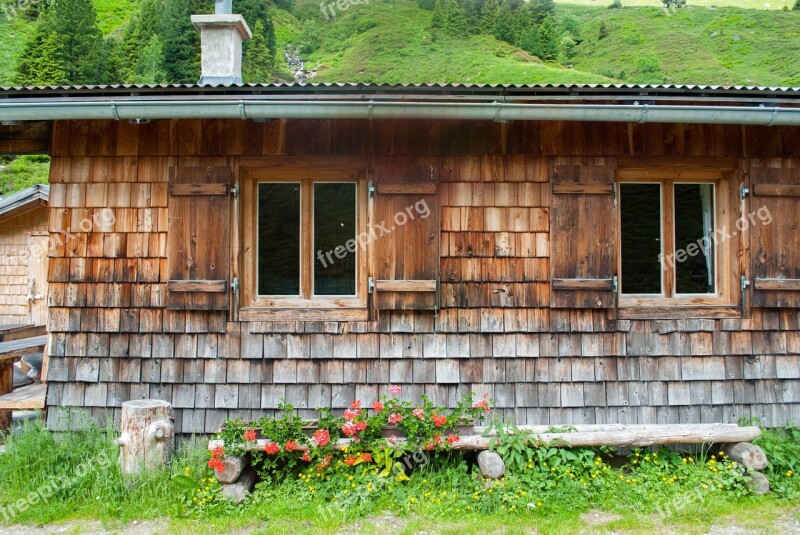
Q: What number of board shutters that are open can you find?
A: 4